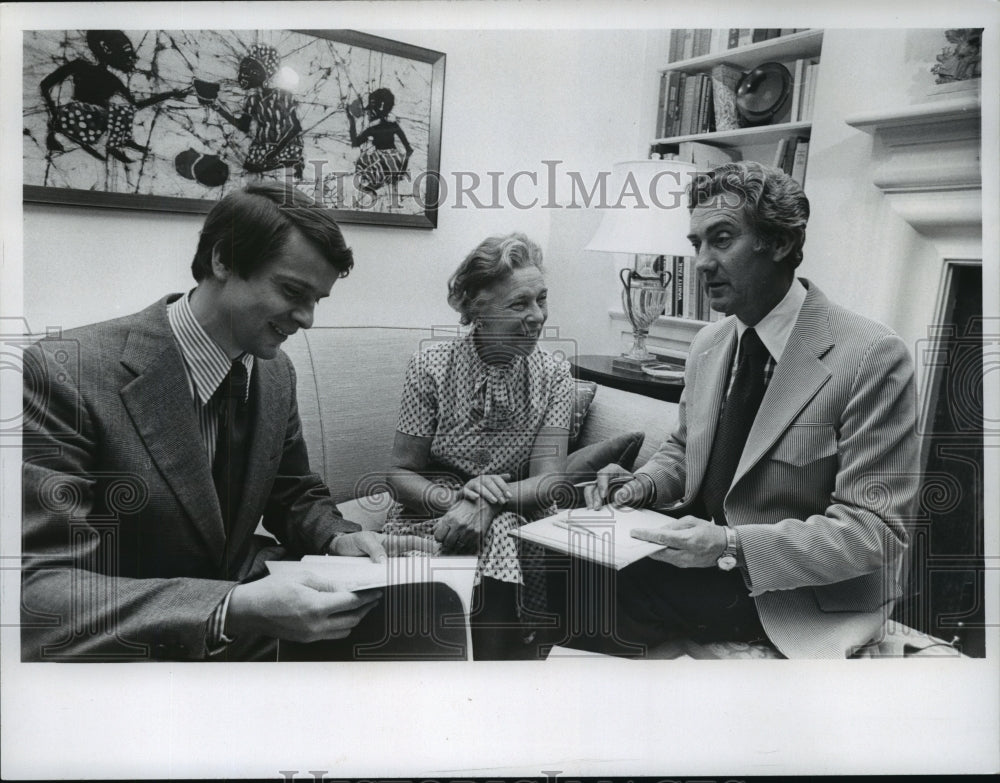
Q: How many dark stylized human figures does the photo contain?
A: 3